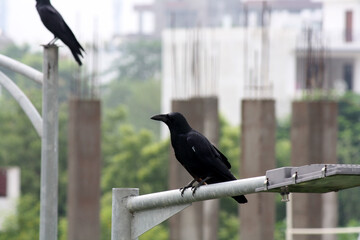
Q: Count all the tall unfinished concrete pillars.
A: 4